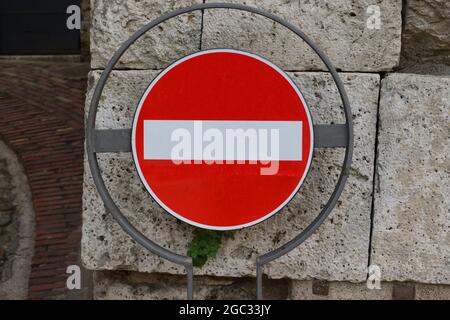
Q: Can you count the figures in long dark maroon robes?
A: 0